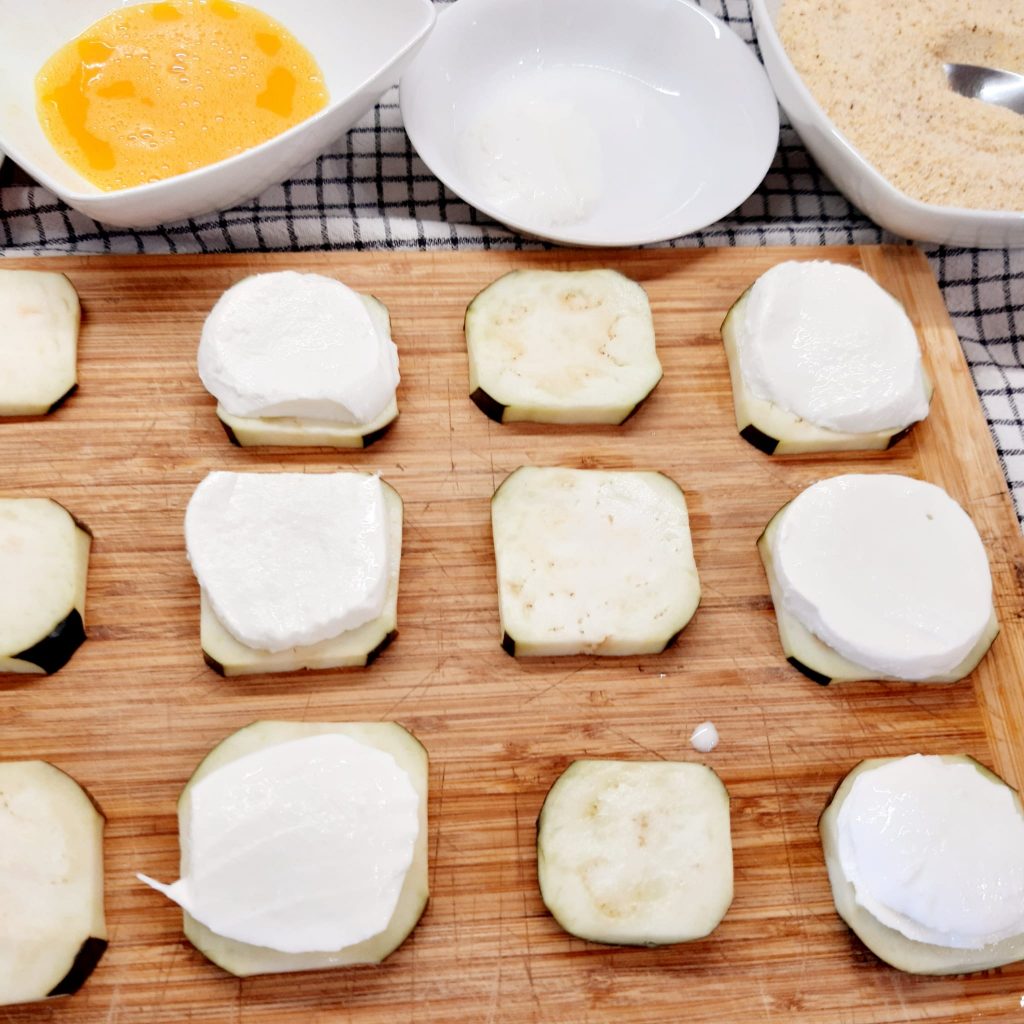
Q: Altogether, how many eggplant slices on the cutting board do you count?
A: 12